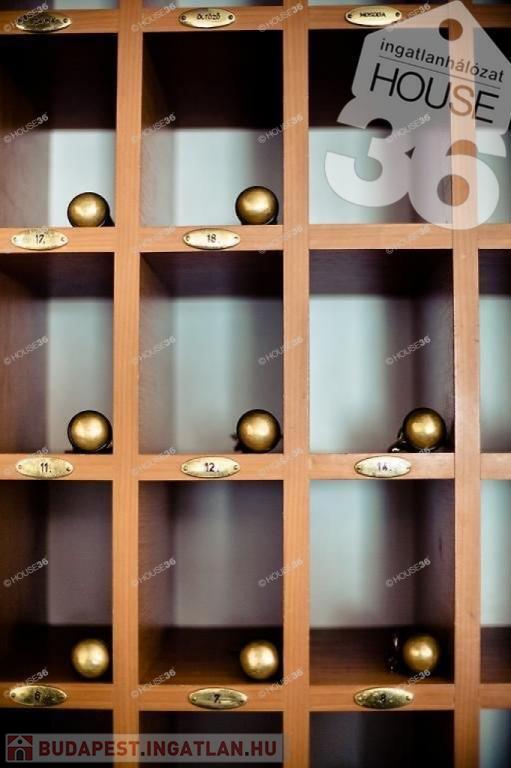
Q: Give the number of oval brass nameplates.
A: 11